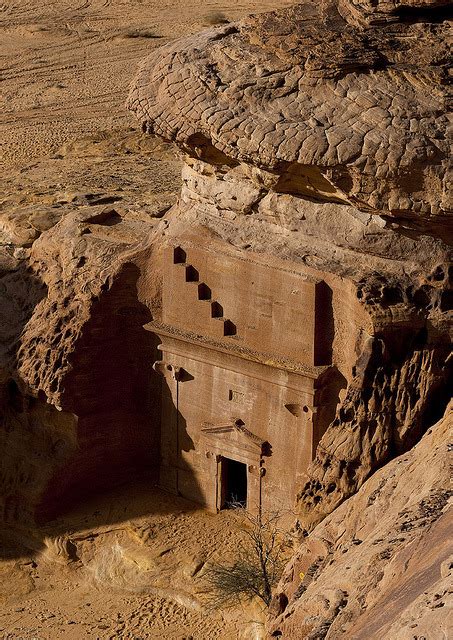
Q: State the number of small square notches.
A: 5